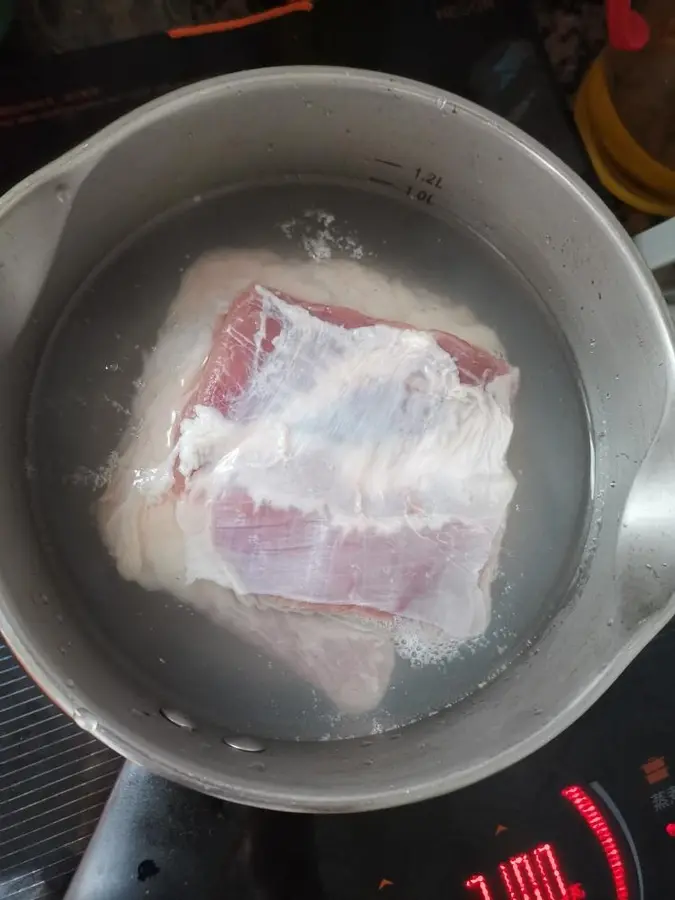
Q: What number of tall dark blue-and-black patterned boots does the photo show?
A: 0